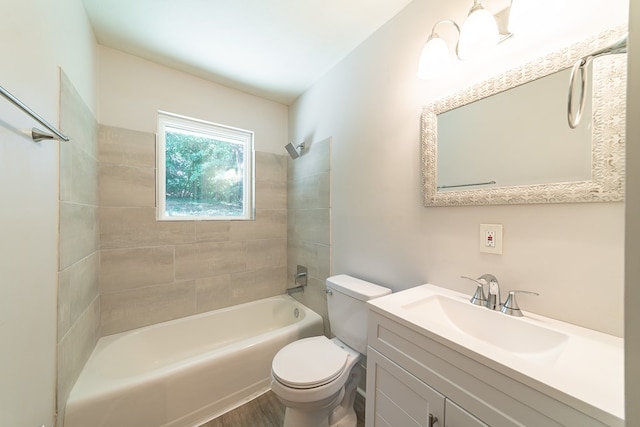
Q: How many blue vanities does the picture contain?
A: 0